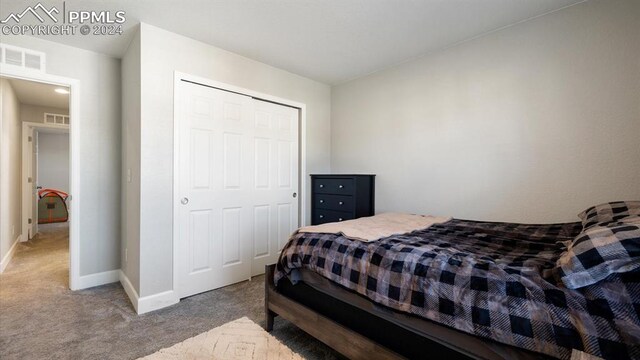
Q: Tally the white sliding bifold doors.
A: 2